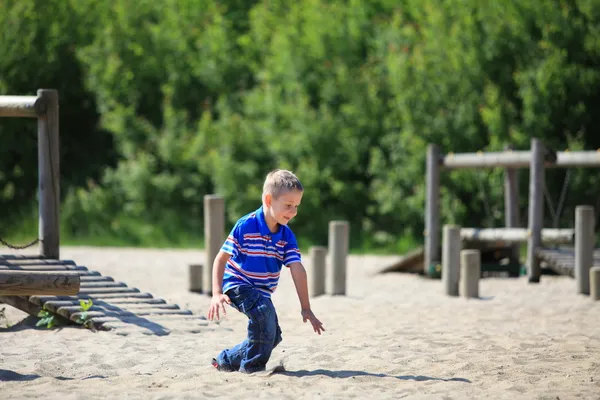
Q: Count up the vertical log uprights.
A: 12